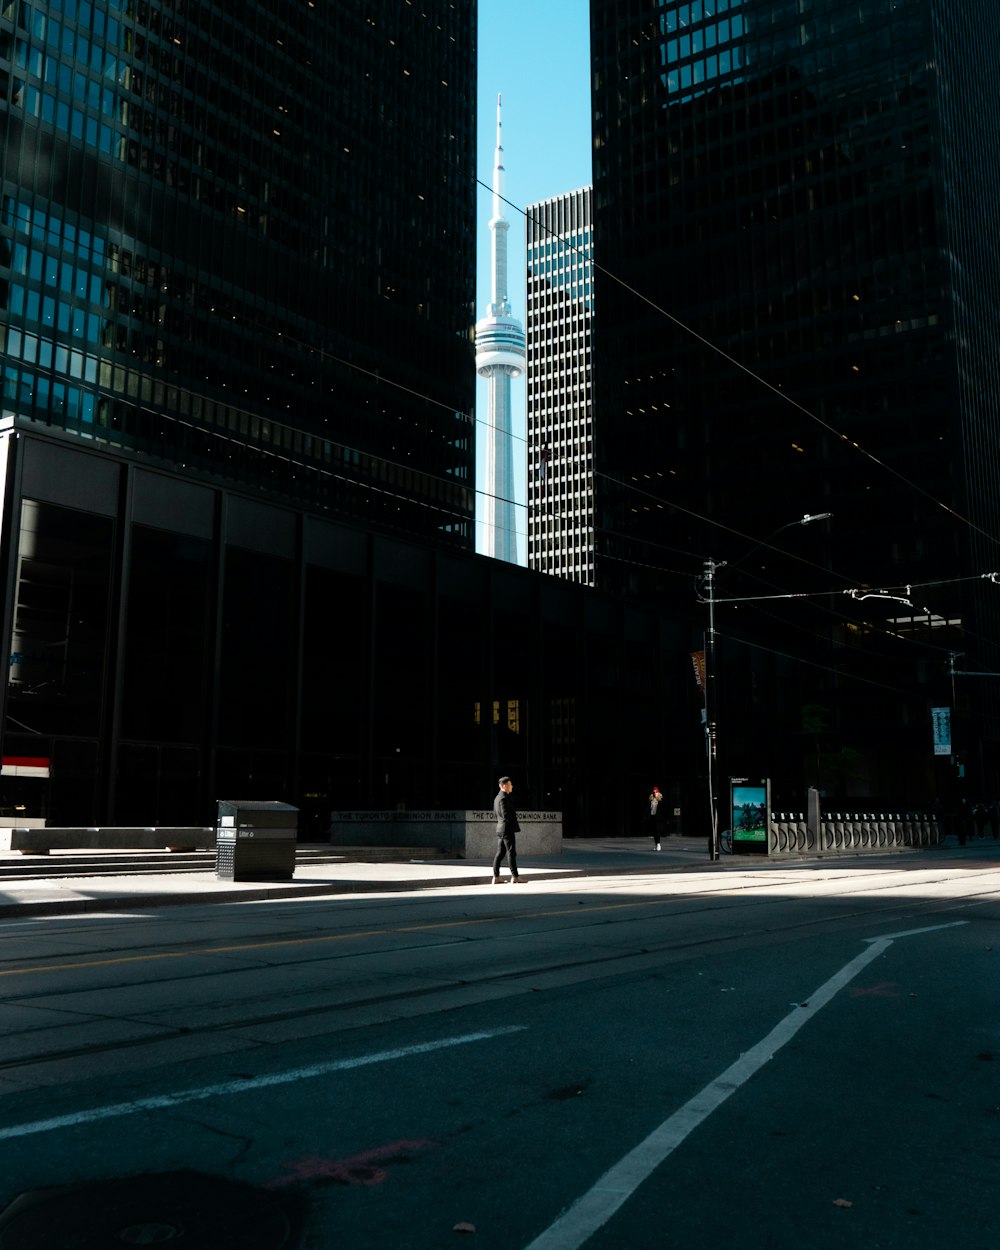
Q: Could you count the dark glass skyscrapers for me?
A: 2